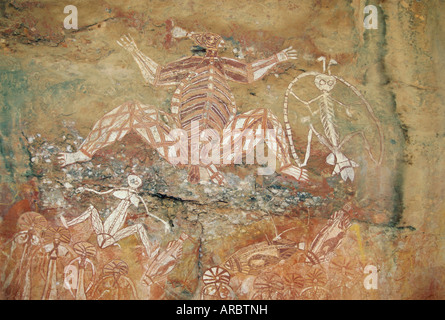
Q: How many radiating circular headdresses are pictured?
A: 9